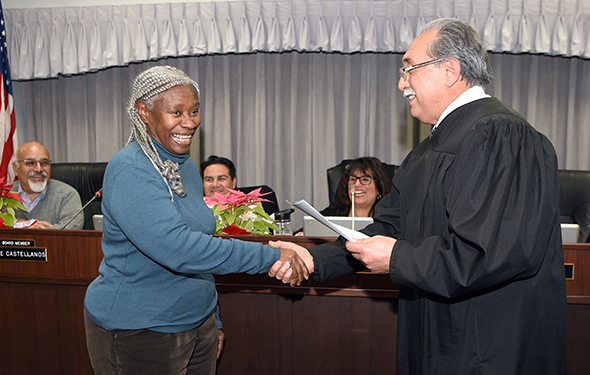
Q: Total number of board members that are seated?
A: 3